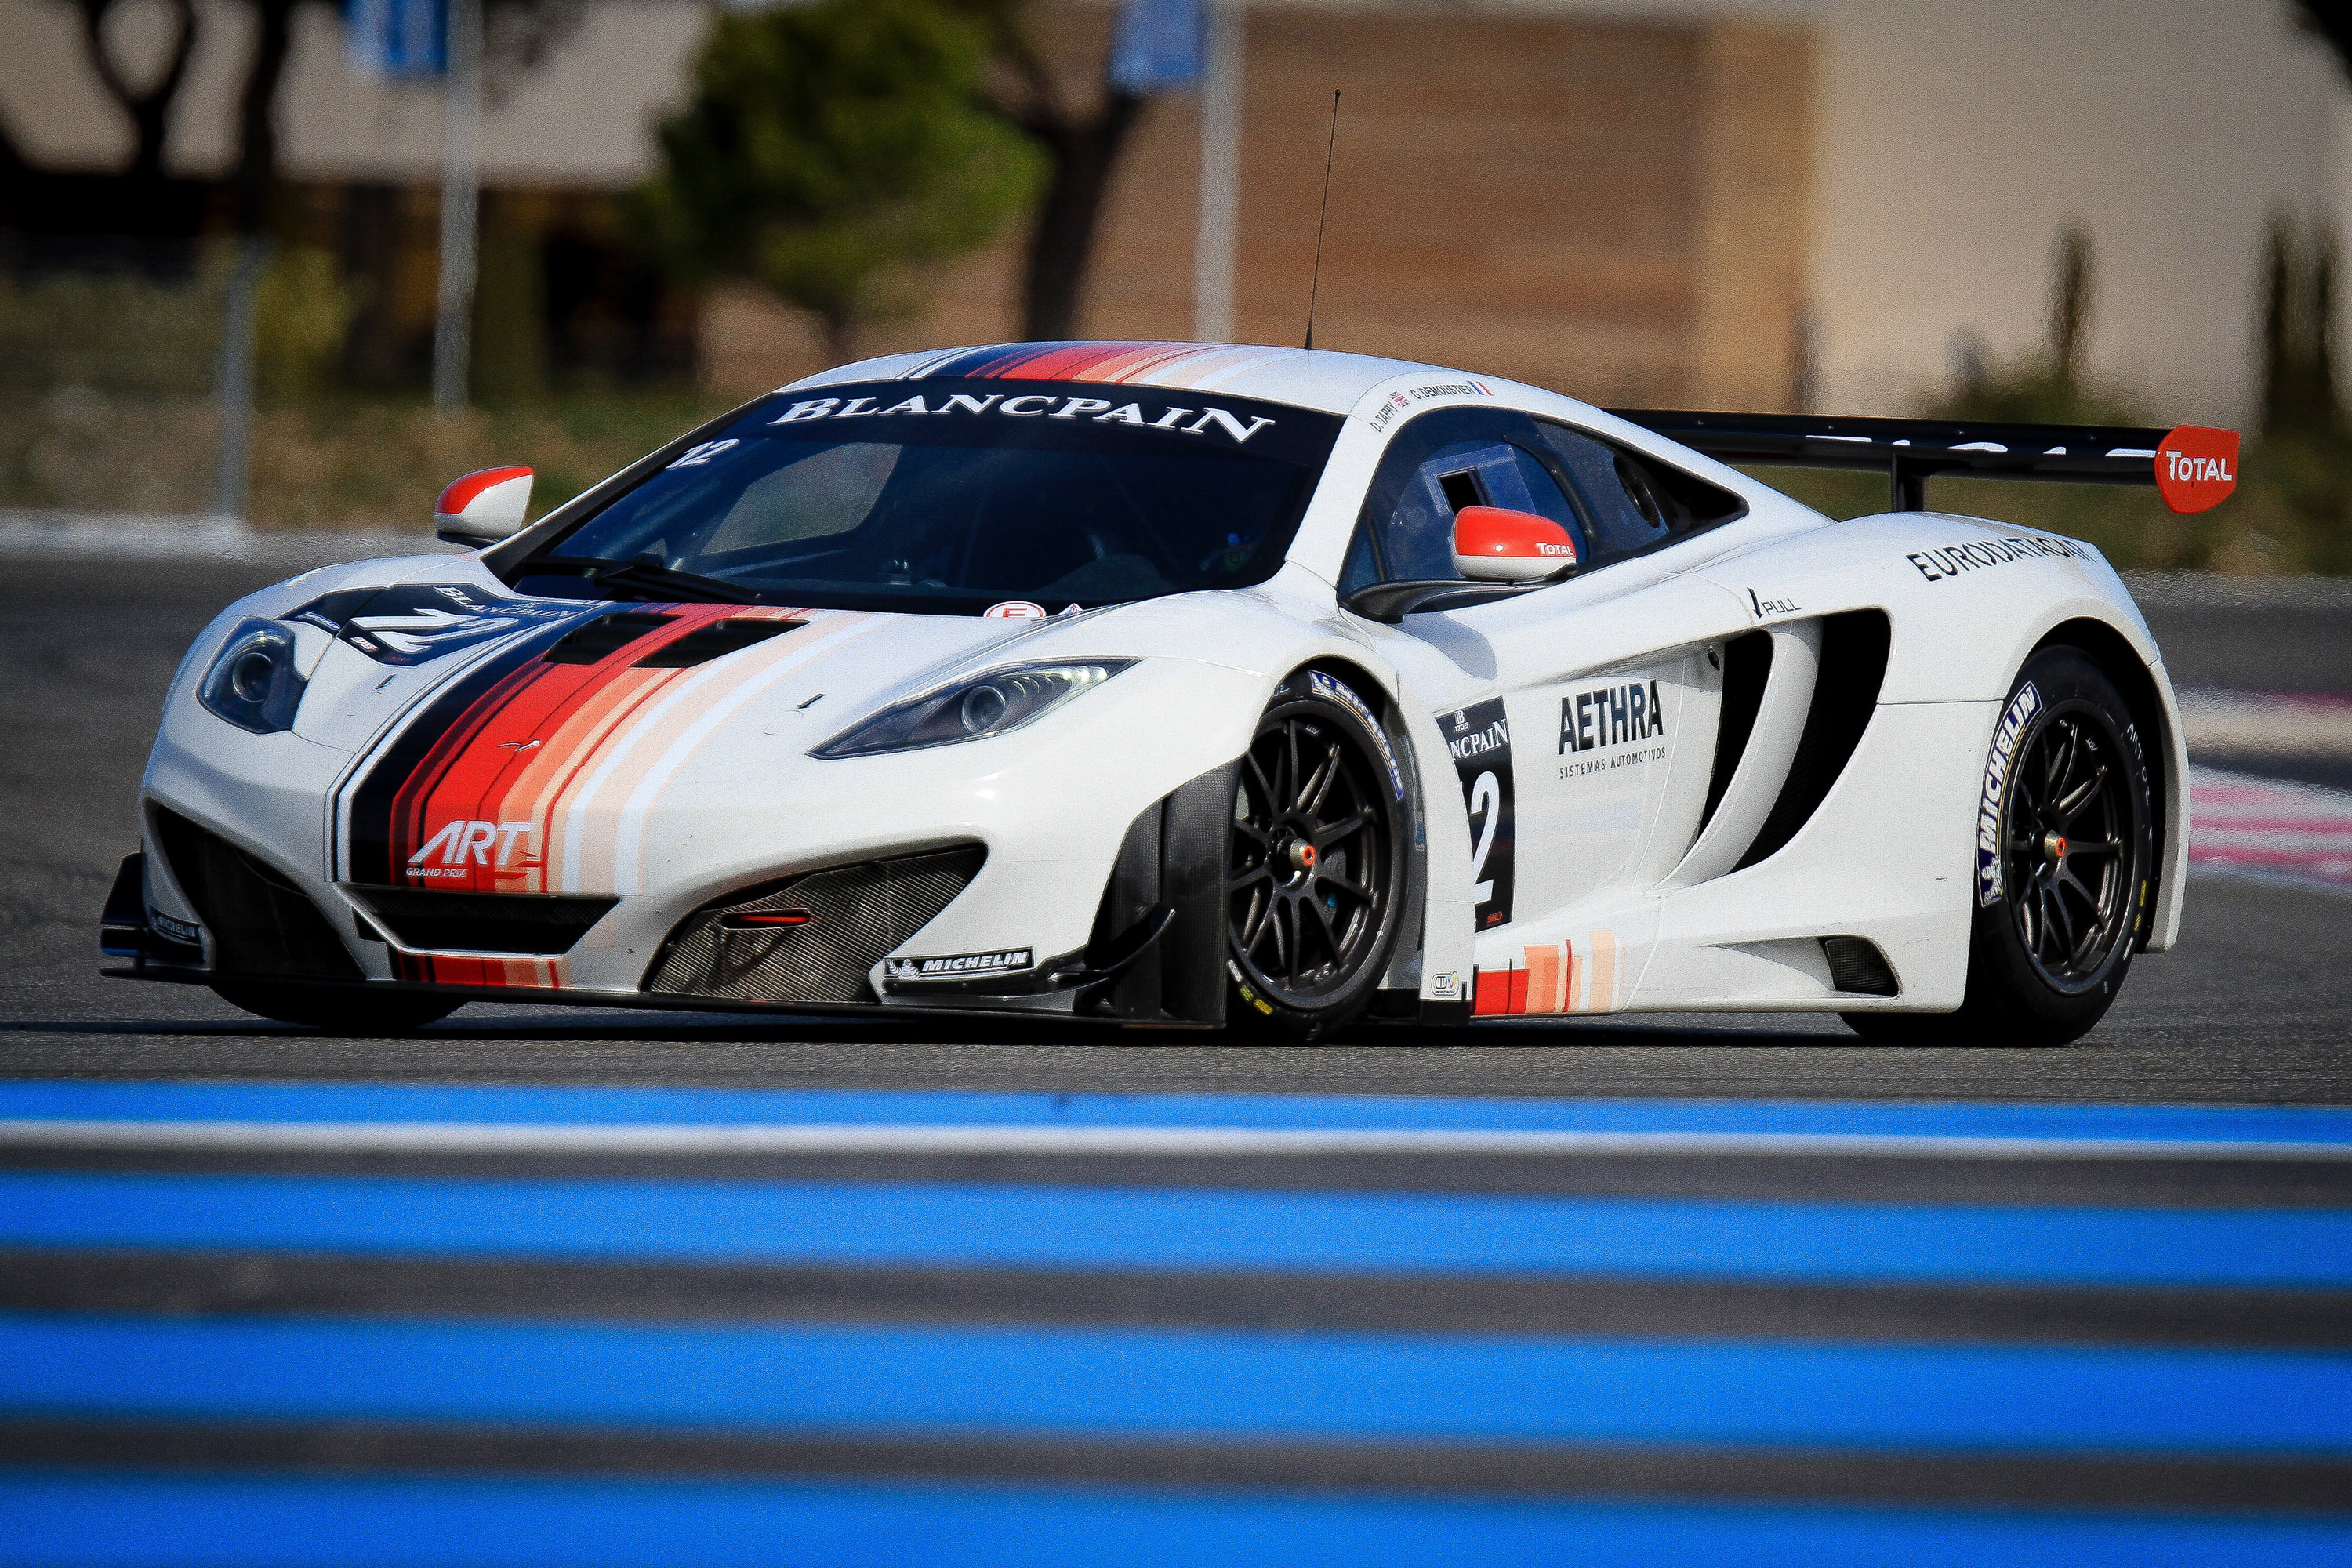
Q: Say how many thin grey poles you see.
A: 3